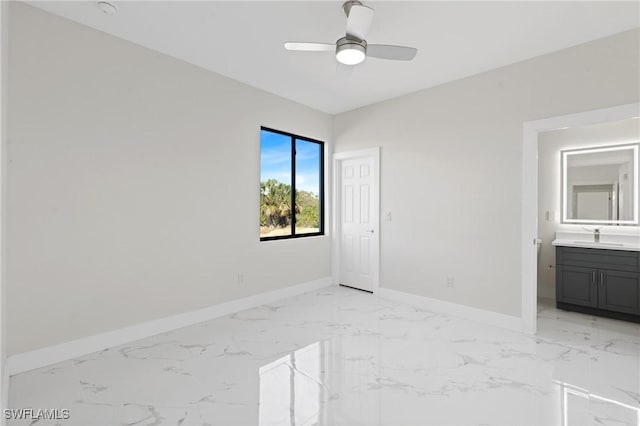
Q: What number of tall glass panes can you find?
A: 2